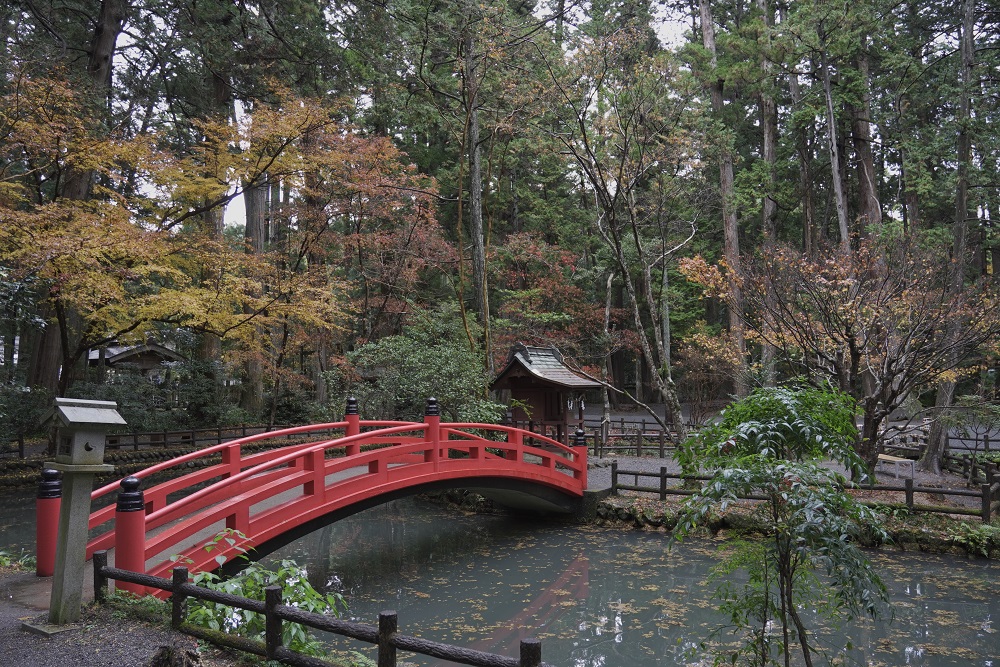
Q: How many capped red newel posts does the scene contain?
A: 5